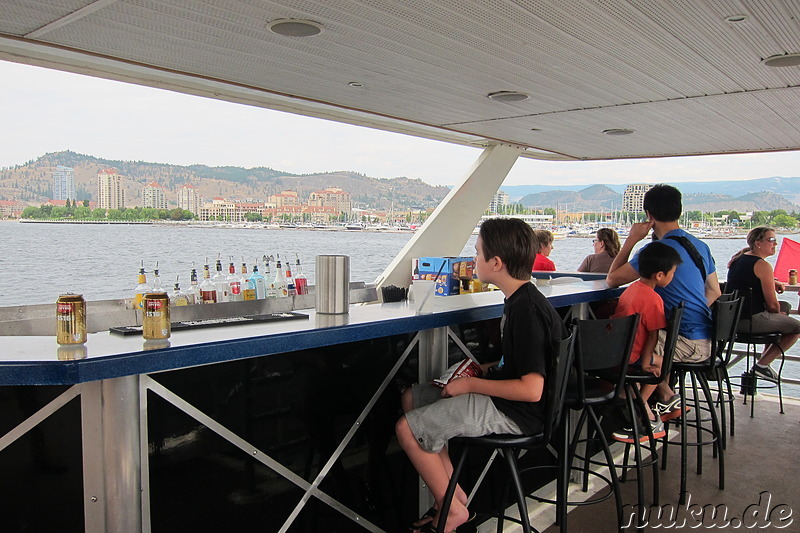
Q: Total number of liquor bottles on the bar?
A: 13